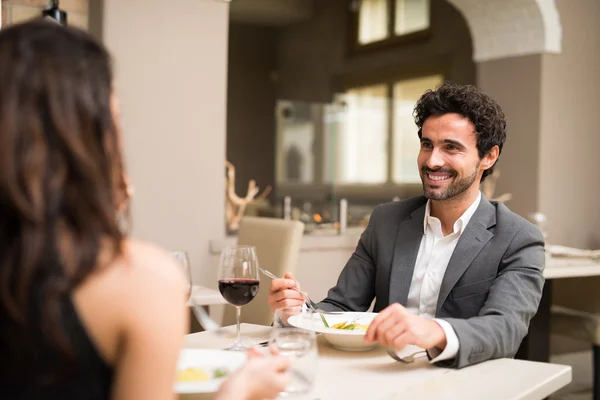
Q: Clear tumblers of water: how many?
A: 1